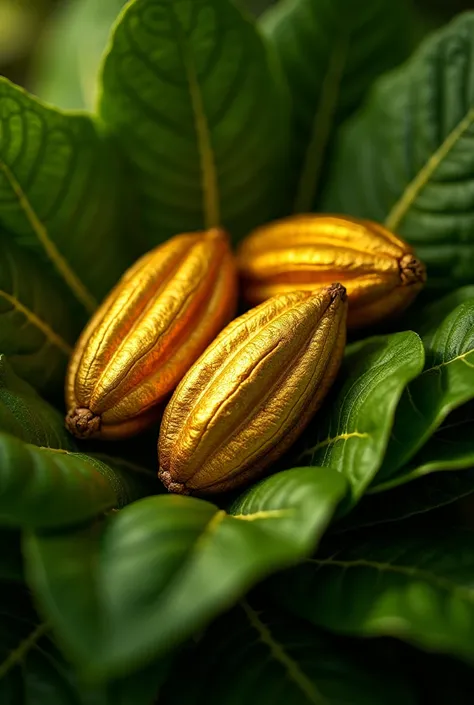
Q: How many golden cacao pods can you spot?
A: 3